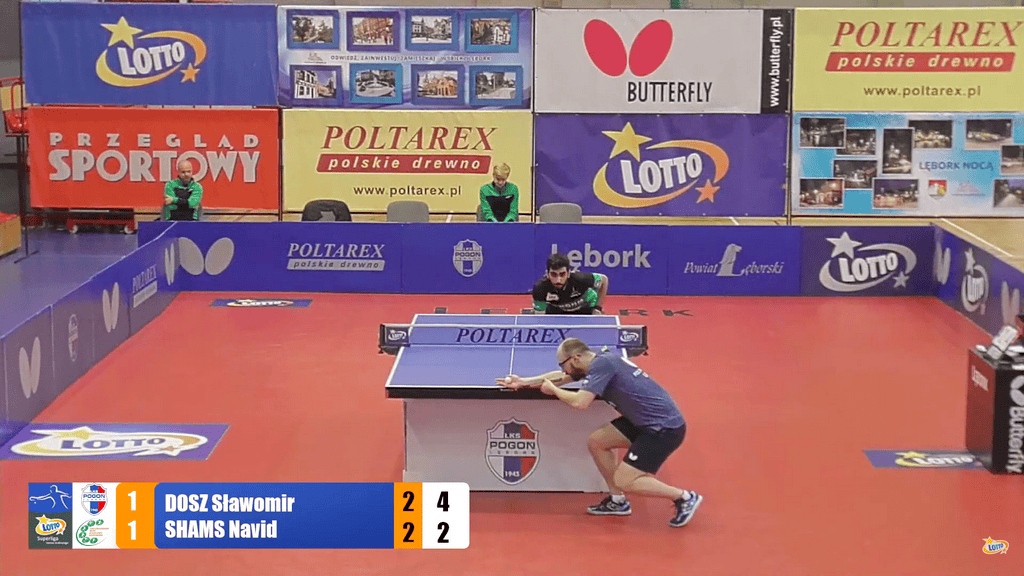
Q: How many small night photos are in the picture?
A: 10